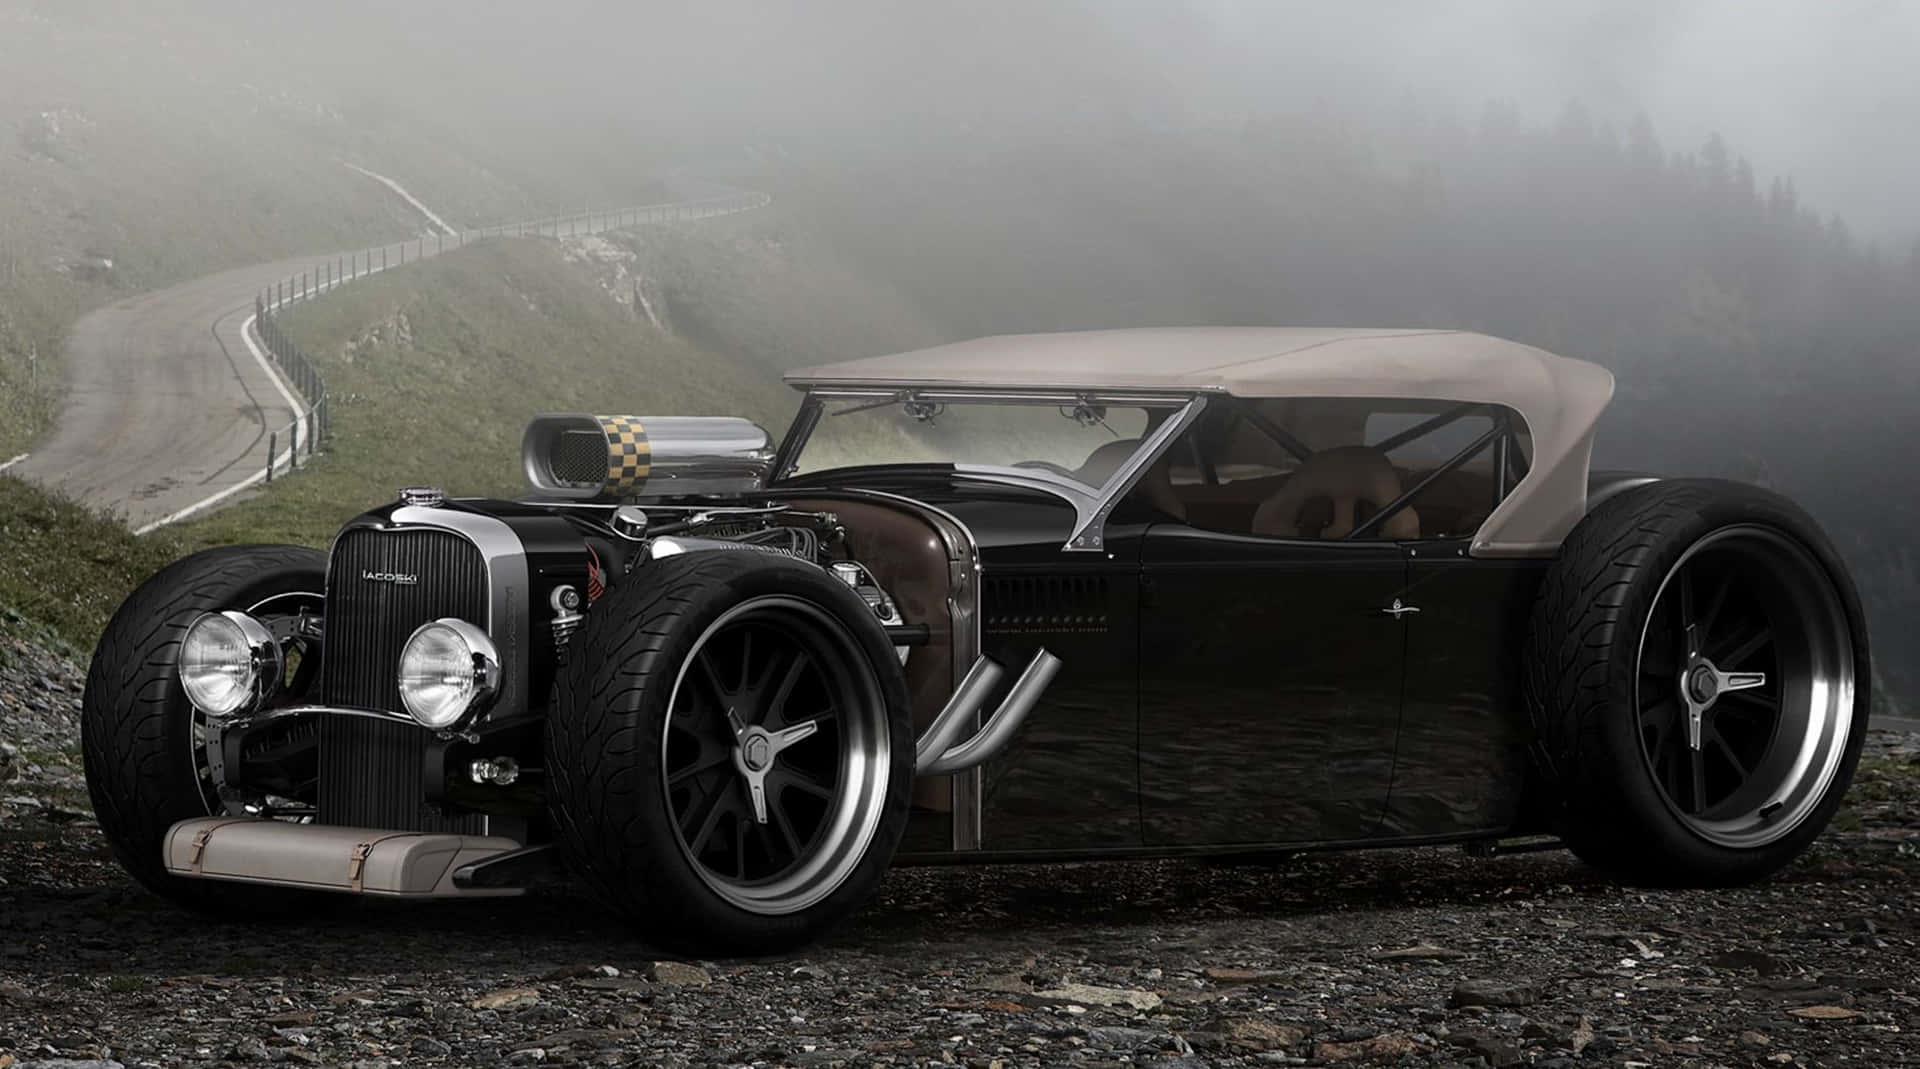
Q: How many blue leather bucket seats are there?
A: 0